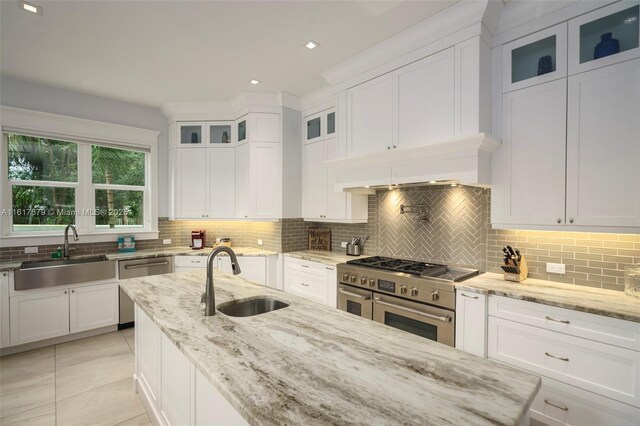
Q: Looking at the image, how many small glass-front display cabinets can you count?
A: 7